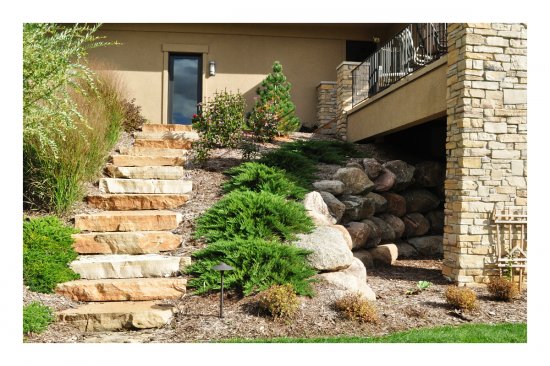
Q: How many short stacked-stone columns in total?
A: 2